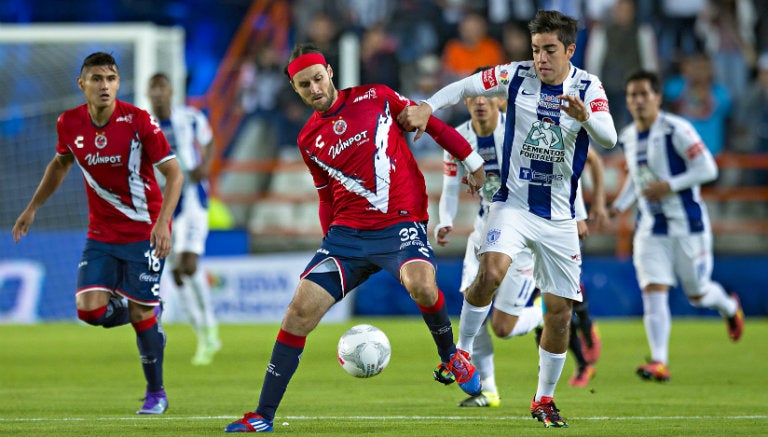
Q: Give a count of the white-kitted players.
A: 4